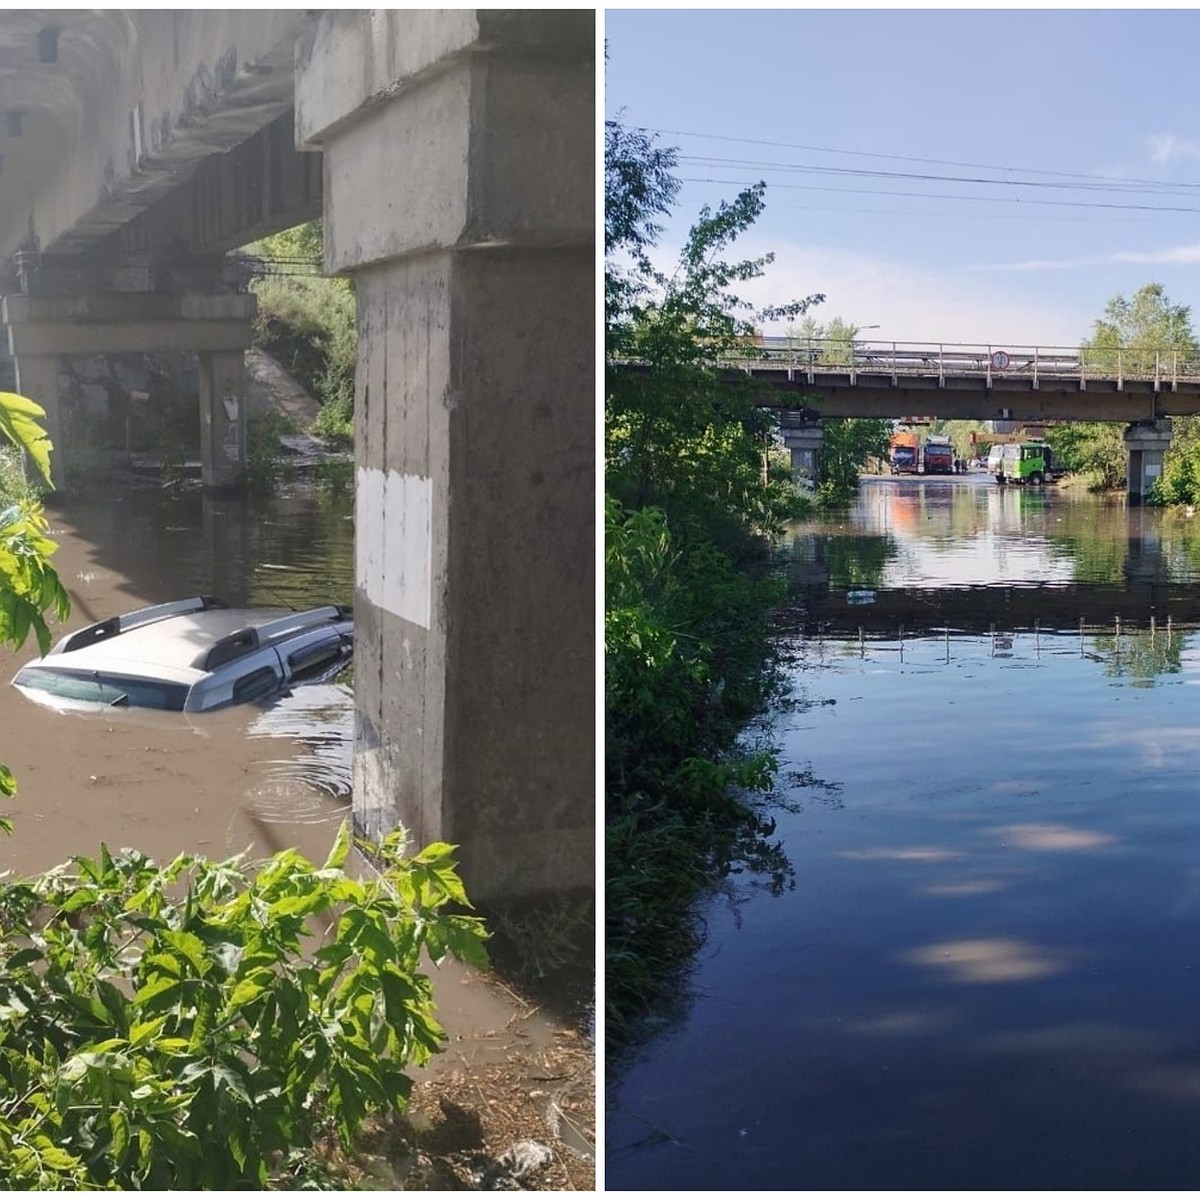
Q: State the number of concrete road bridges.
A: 2